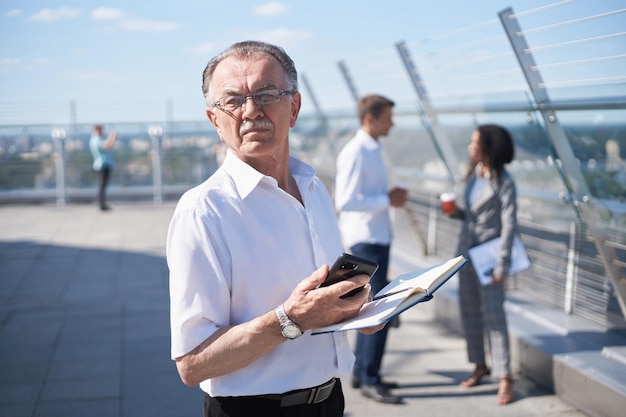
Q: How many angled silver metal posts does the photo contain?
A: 4